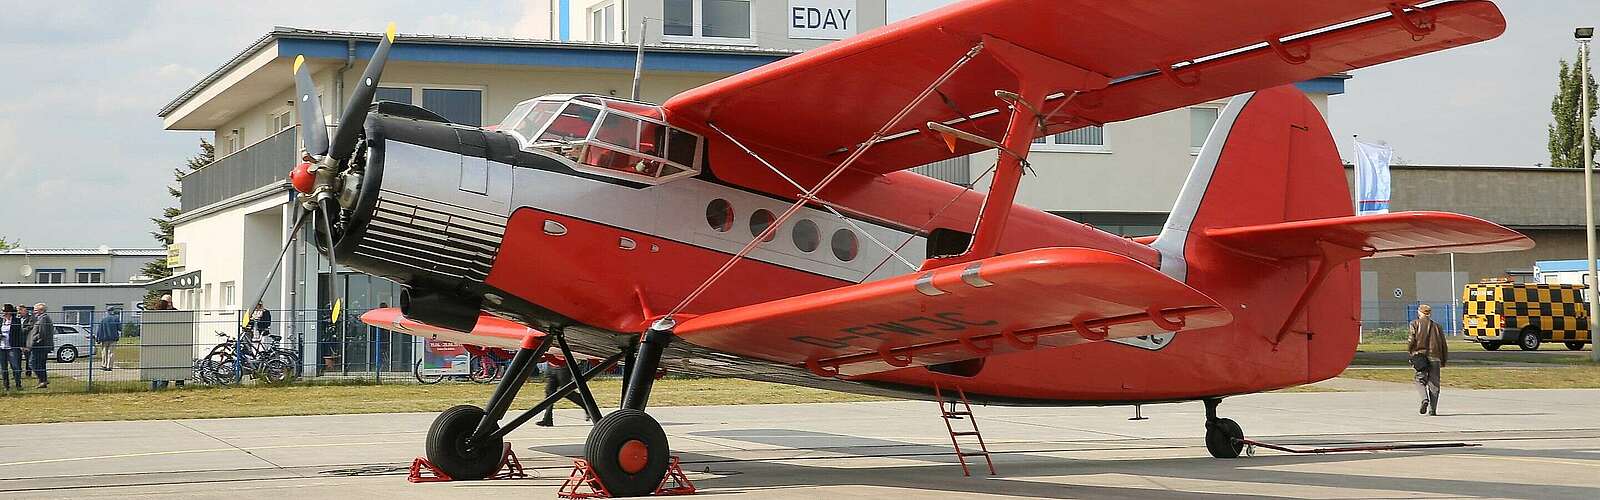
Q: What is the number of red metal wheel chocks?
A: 4